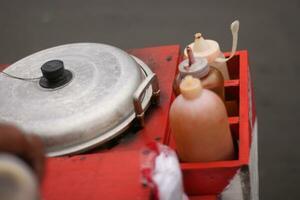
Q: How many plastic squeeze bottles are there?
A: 3